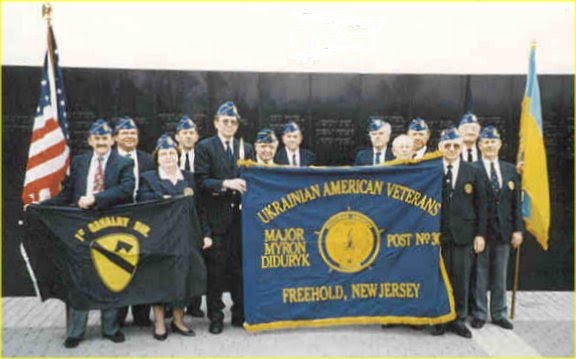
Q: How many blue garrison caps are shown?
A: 12